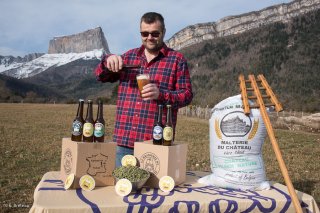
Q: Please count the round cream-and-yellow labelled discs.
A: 5